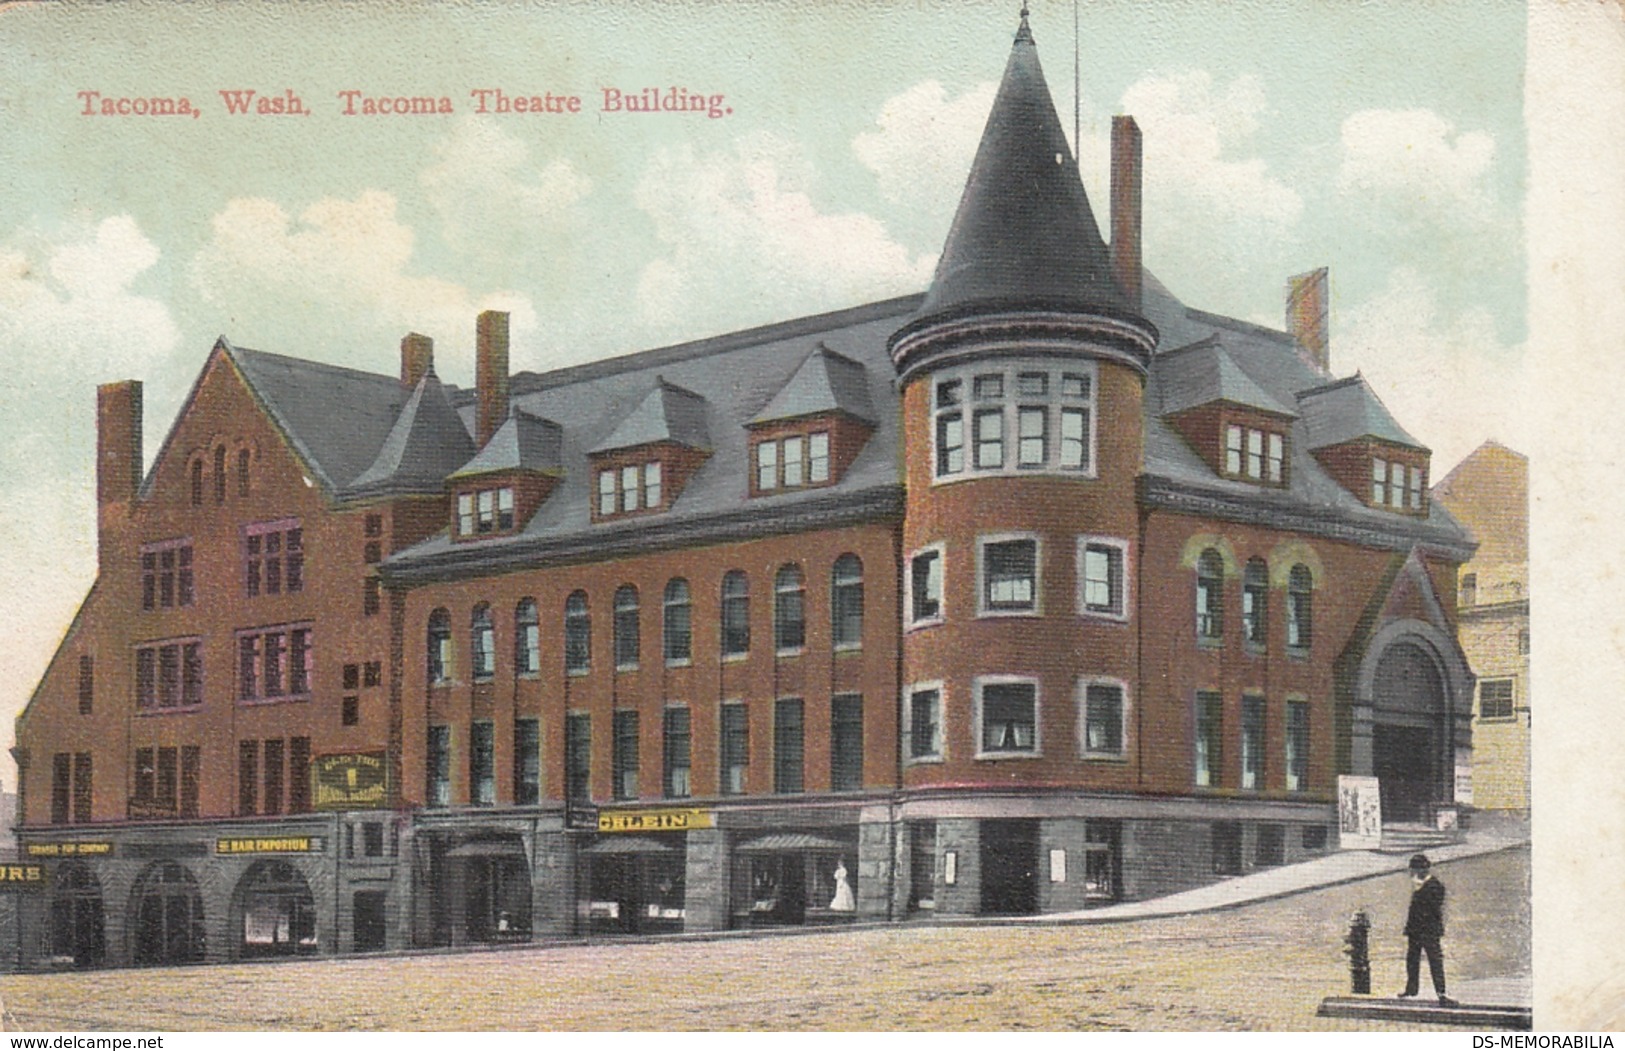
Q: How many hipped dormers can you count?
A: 5